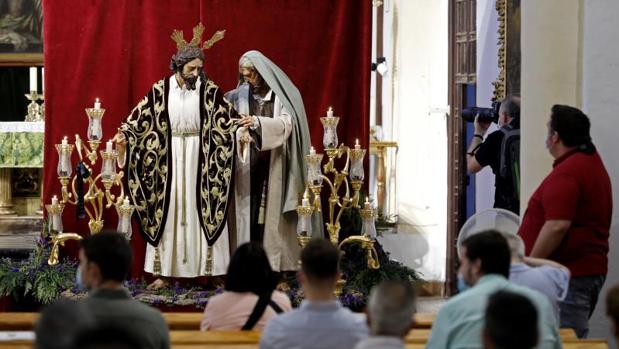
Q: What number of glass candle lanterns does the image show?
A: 10